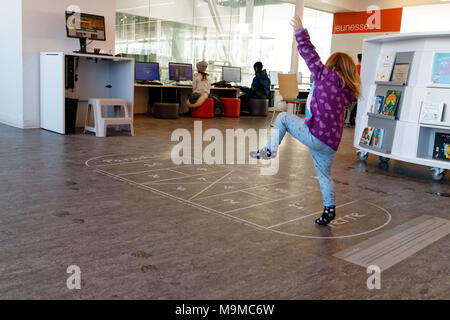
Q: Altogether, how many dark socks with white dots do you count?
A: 2